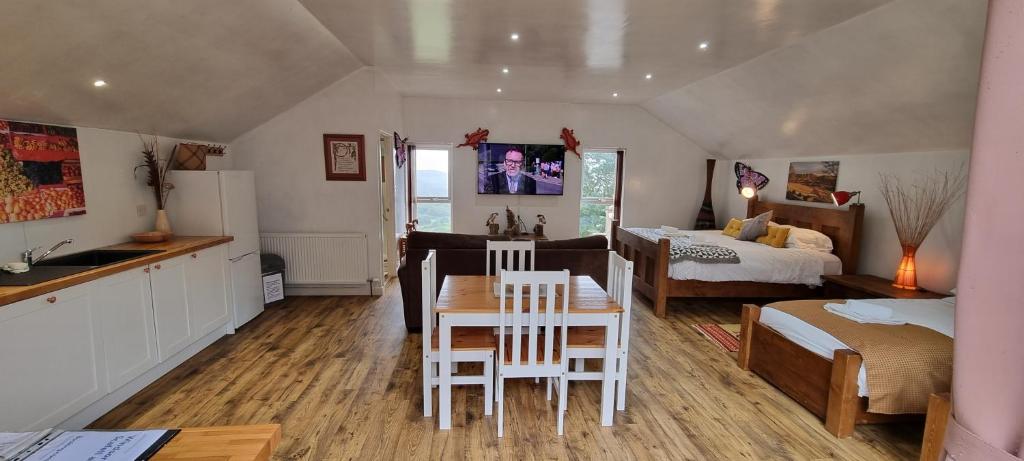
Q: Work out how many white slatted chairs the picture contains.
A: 4